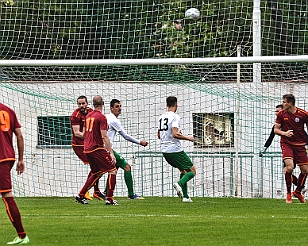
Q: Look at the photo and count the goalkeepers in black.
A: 1